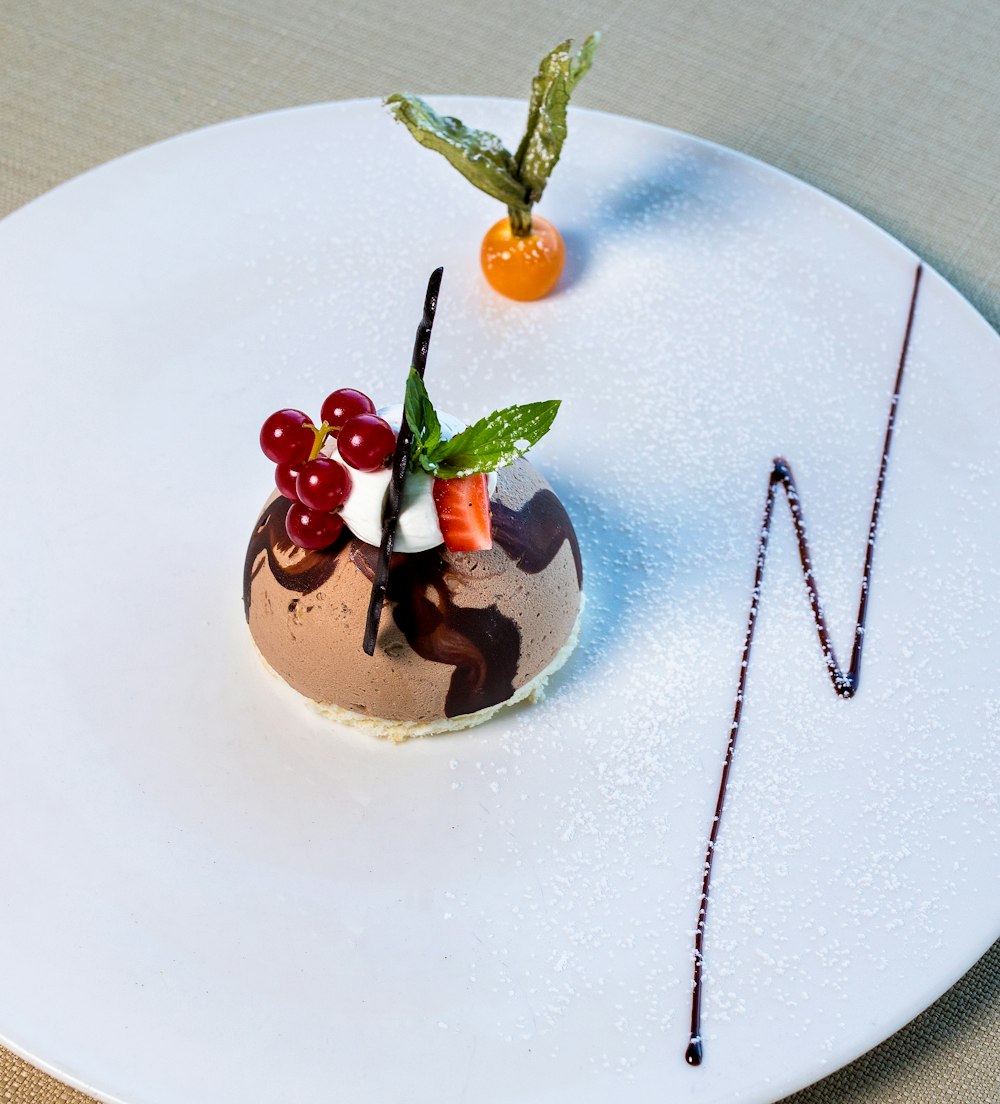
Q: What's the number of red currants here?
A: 6